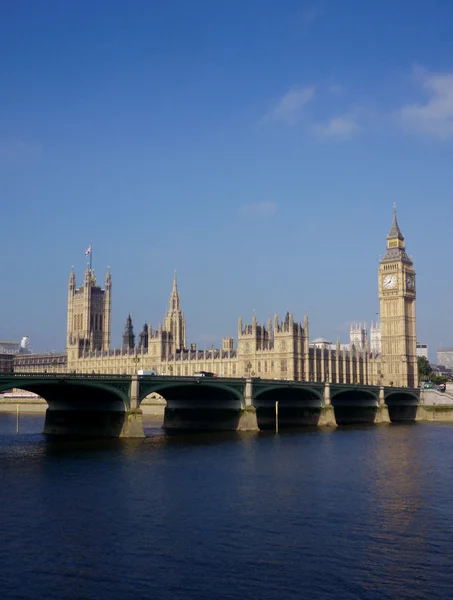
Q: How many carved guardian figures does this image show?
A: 0